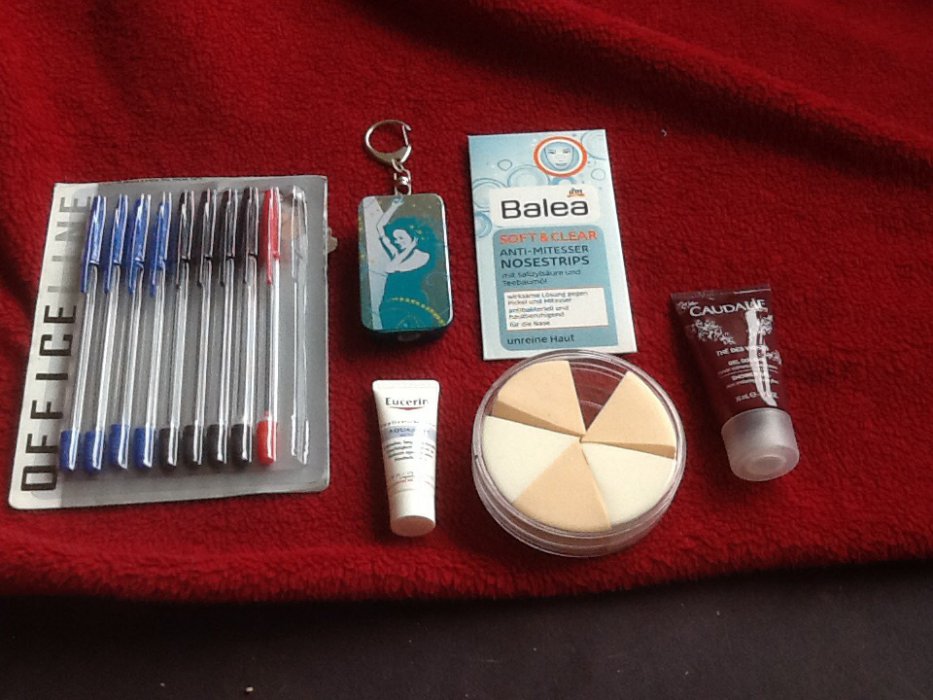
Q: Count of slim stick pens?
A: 9